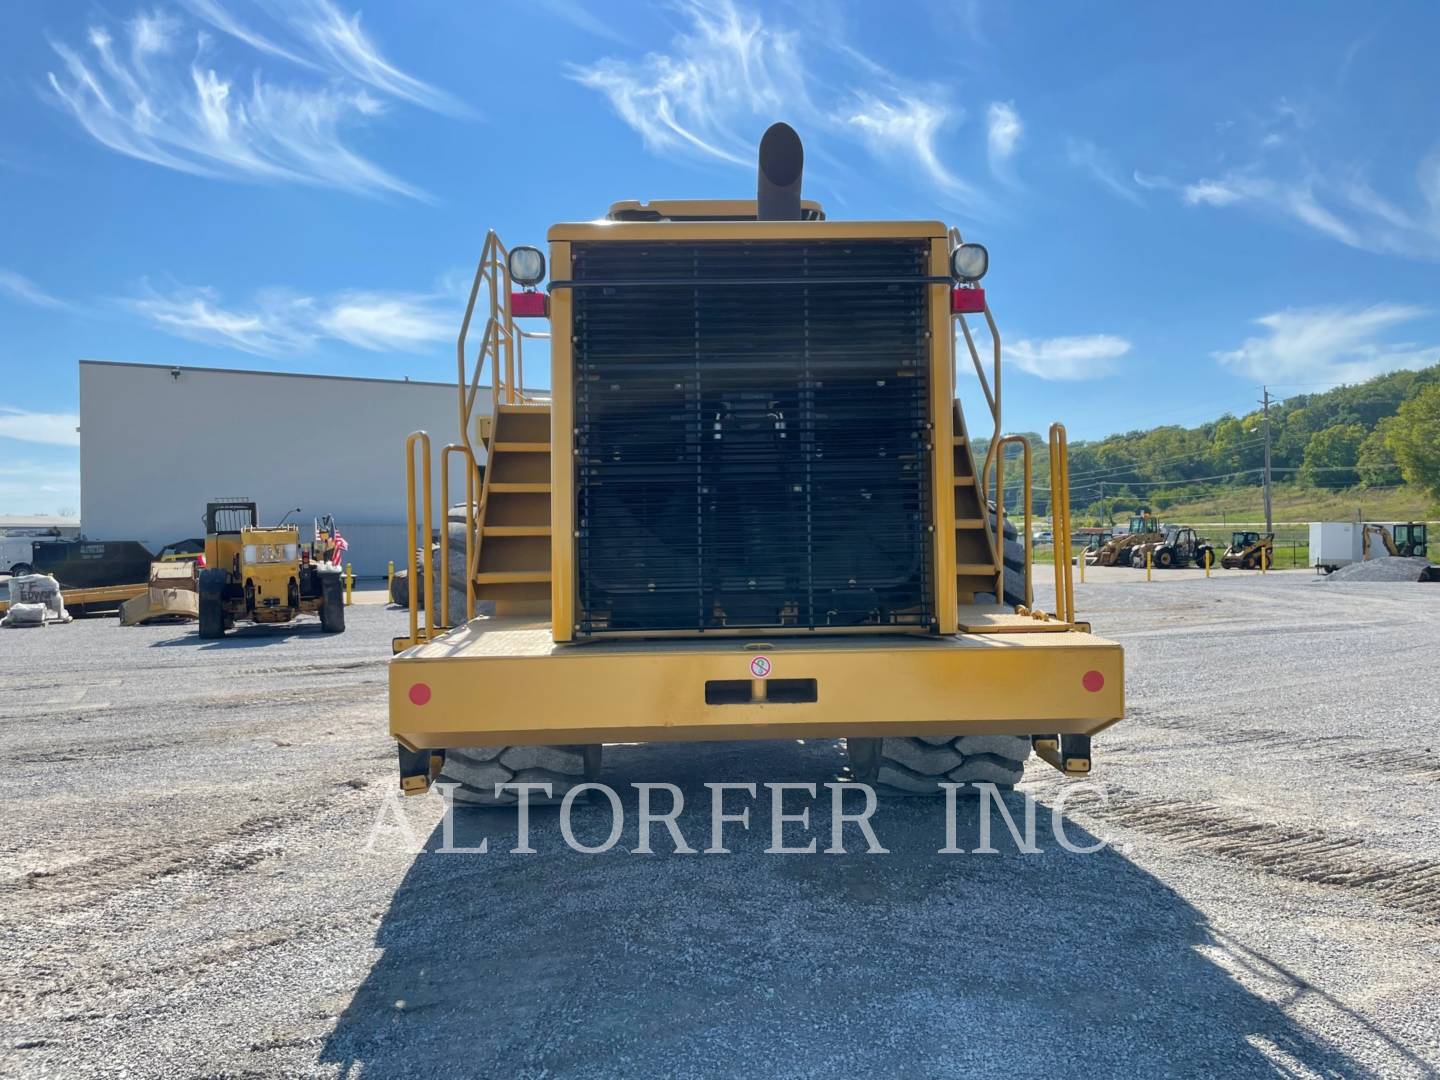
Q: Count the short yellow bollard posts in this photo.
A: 6